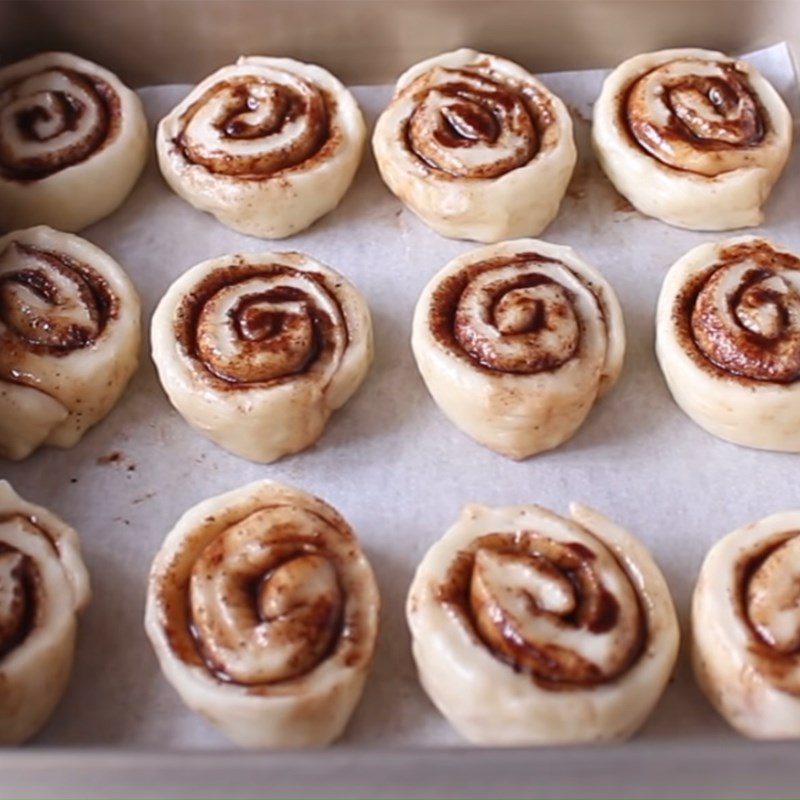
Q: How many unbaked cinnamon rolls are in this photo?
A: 12